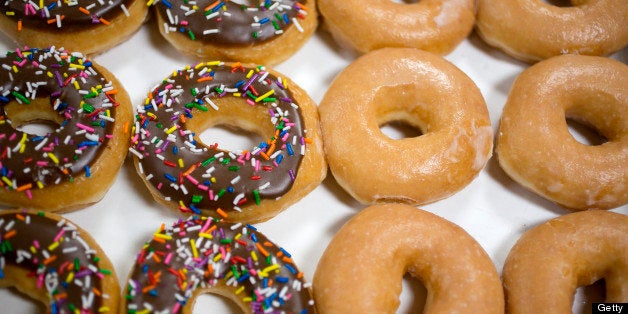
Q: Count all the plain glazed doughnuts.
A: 6